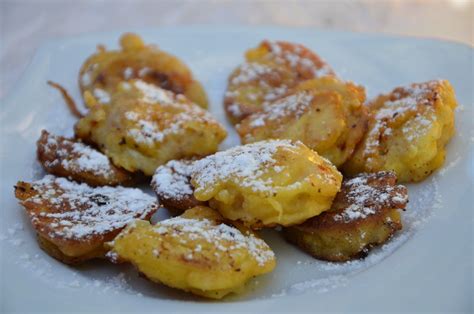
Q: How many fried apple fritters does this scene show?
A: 11